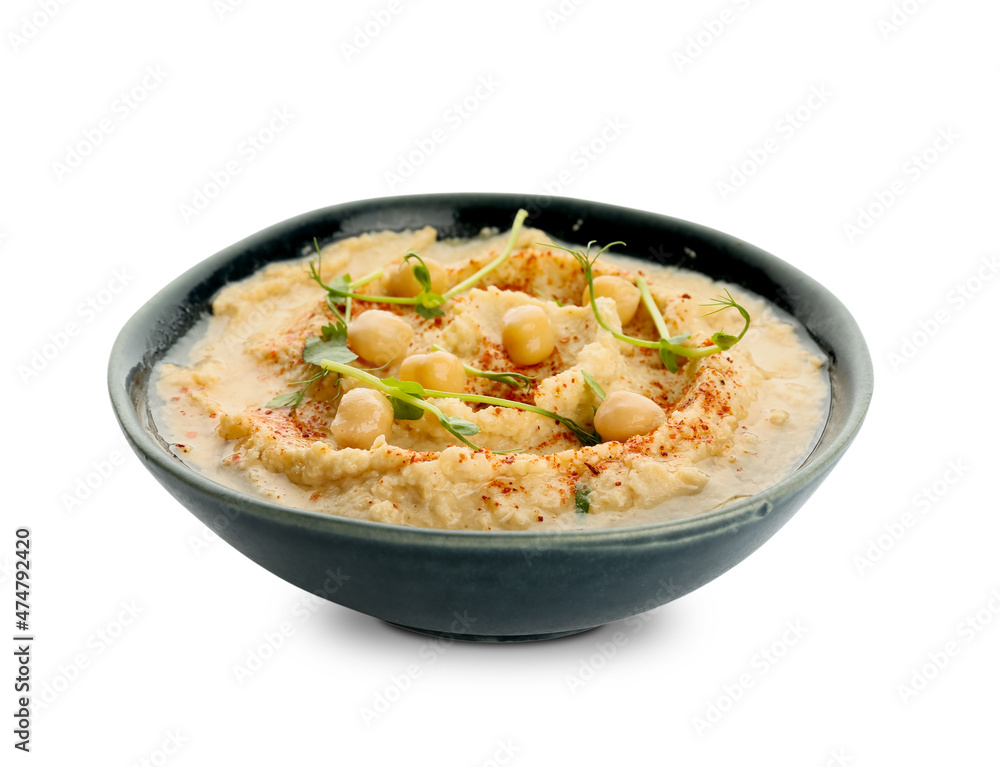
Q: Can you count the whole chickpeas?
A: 7